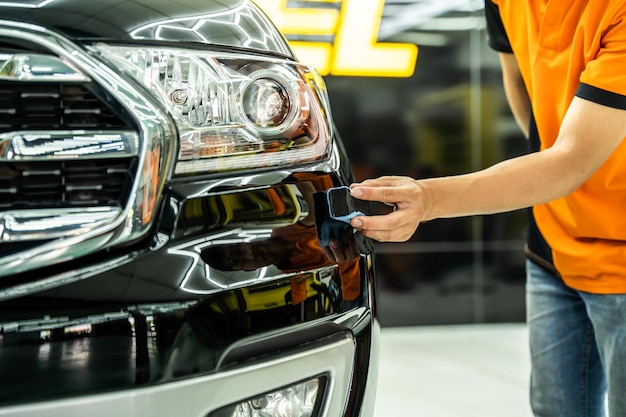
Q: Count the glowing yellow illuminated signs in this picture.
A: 1